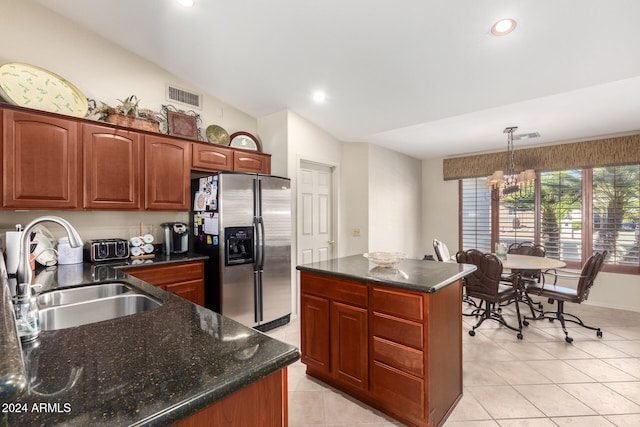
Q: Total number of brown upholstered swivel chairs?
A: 4